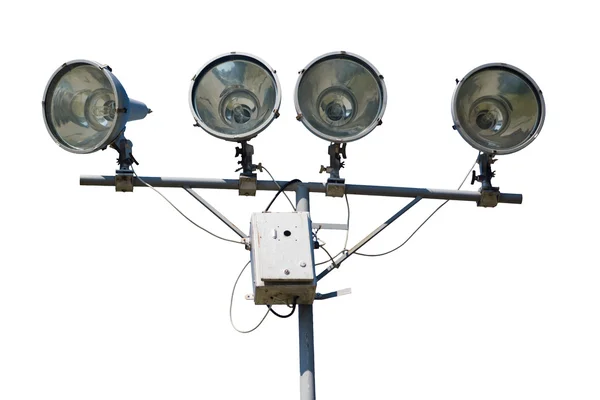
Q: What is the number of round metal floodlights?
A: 4